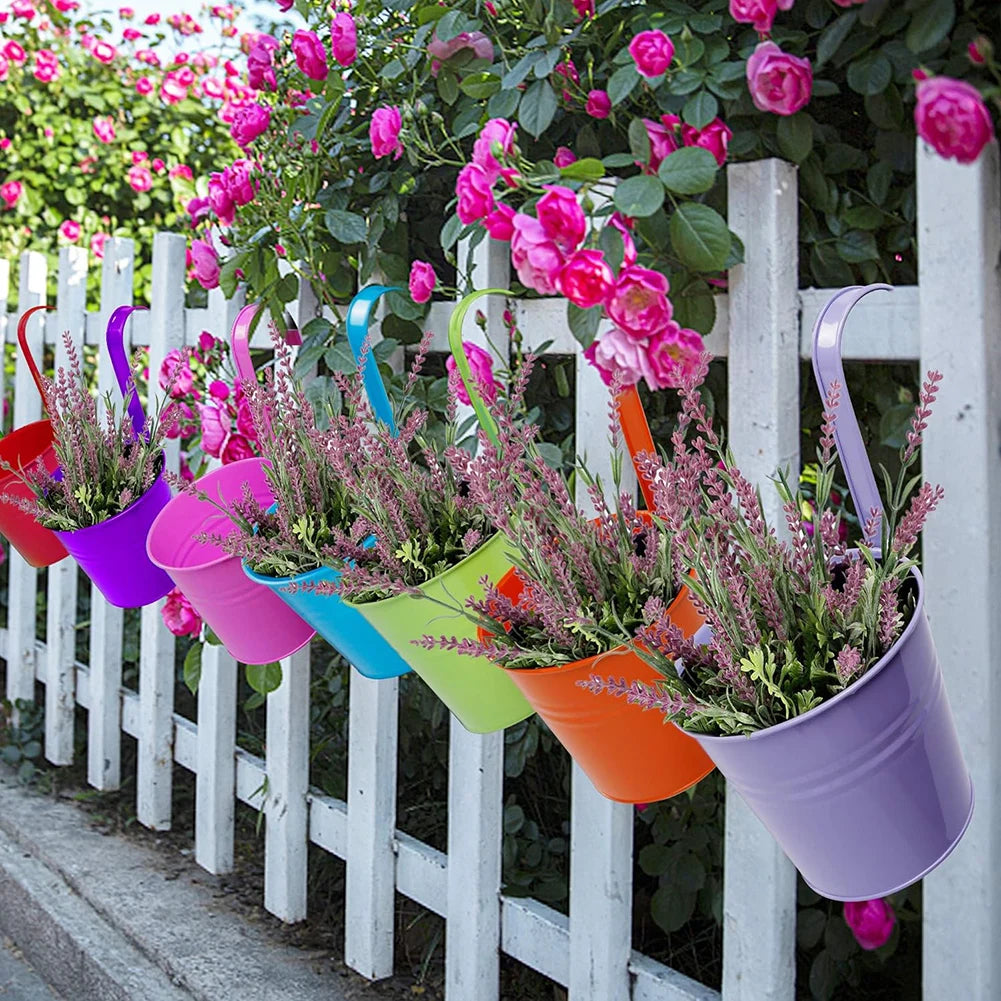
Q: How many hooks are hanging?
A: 7